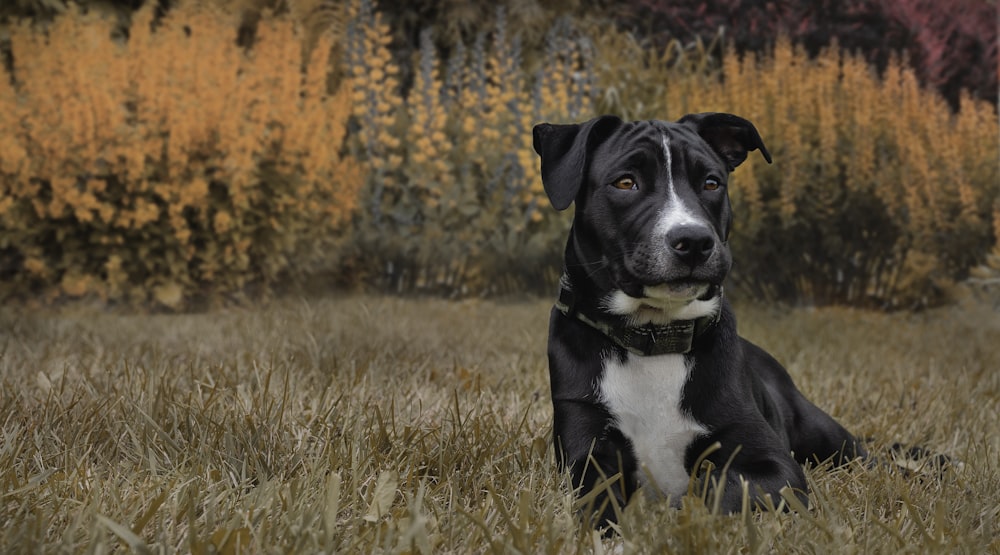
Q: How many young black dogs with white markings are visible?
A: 1